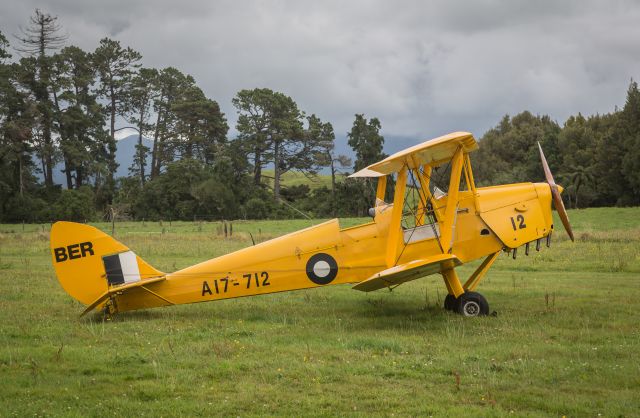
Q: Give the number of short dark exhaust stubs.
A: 4